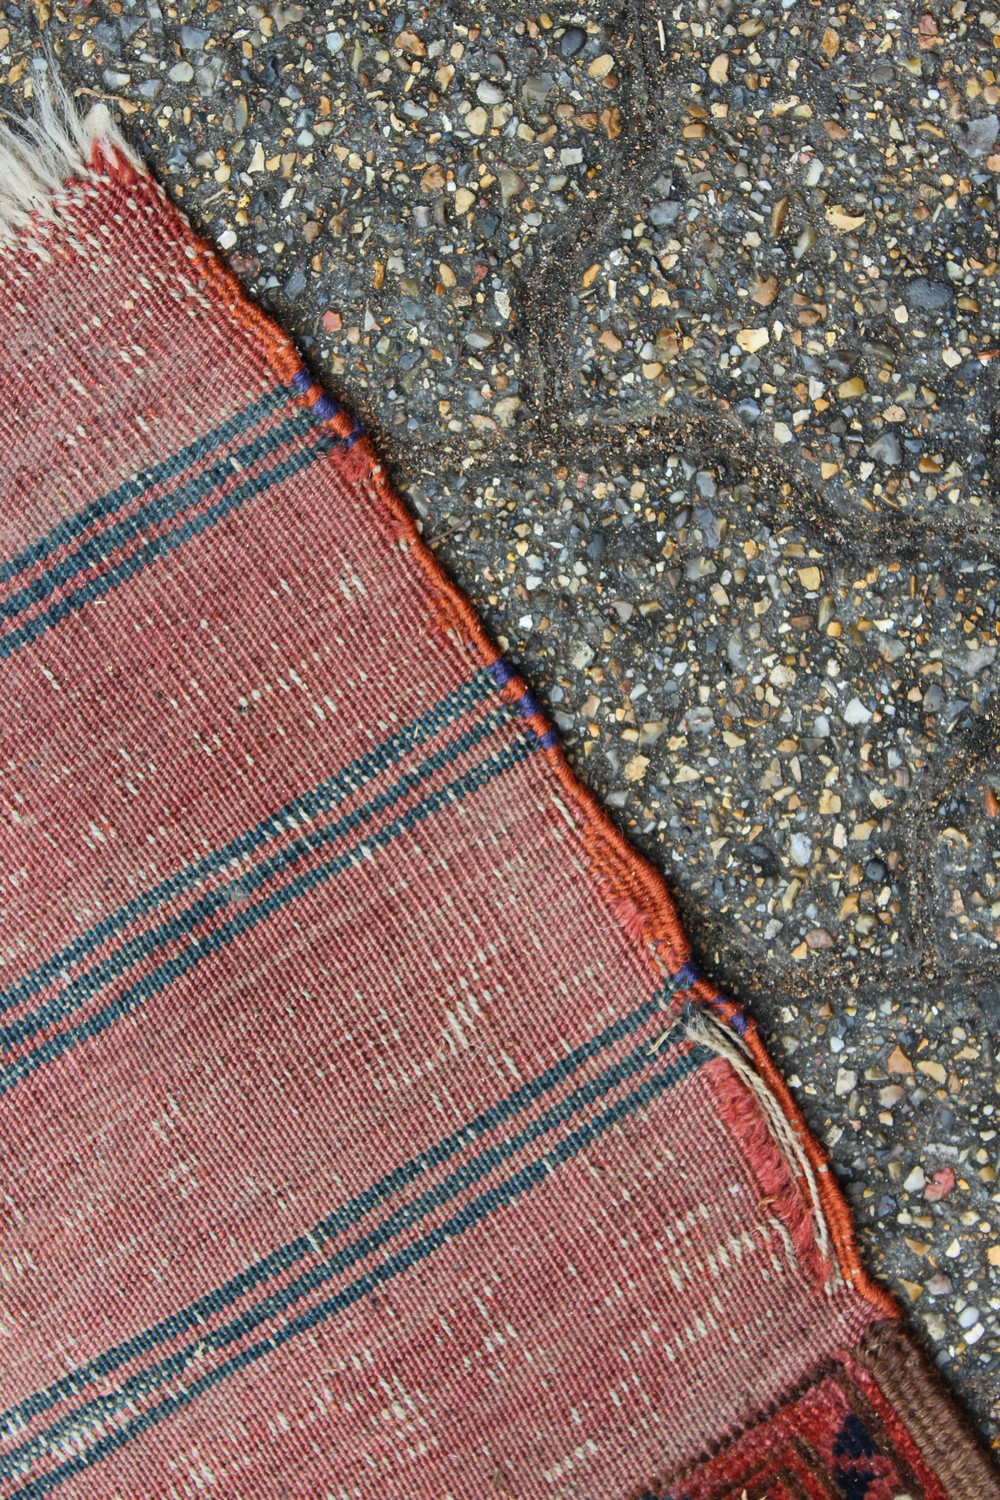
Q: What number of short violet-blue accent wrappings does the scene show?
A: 9